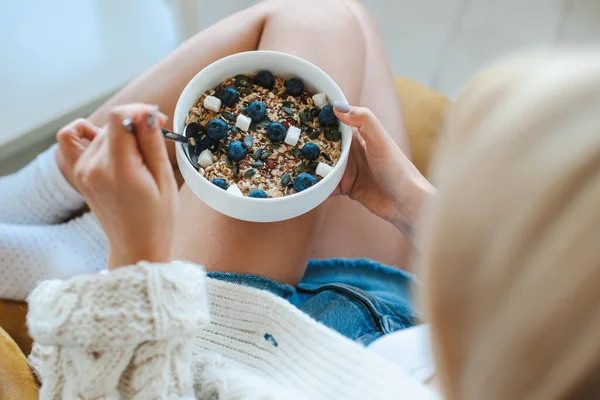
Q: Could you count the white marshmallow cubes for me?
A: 7